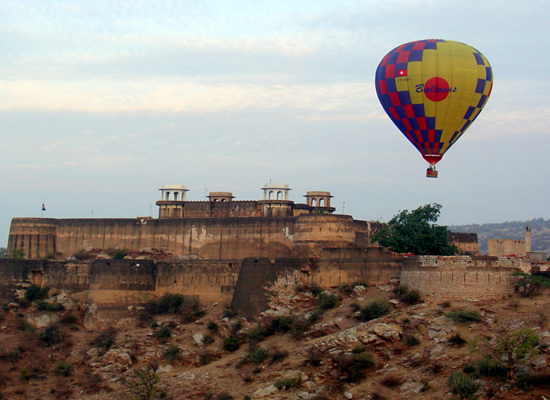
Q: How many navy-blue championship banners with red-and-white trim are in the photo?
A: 0